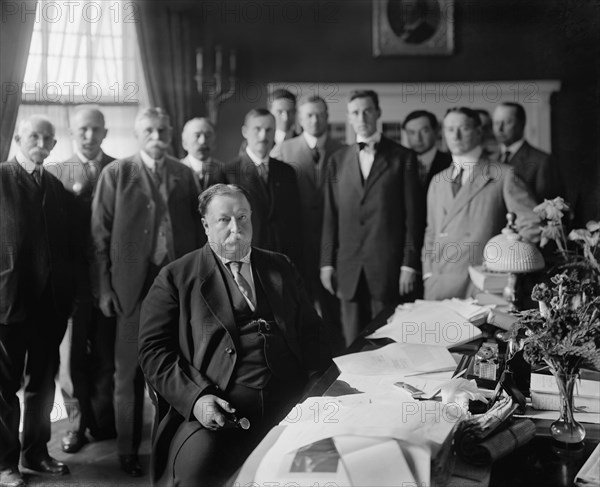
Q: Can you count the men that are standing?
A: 12